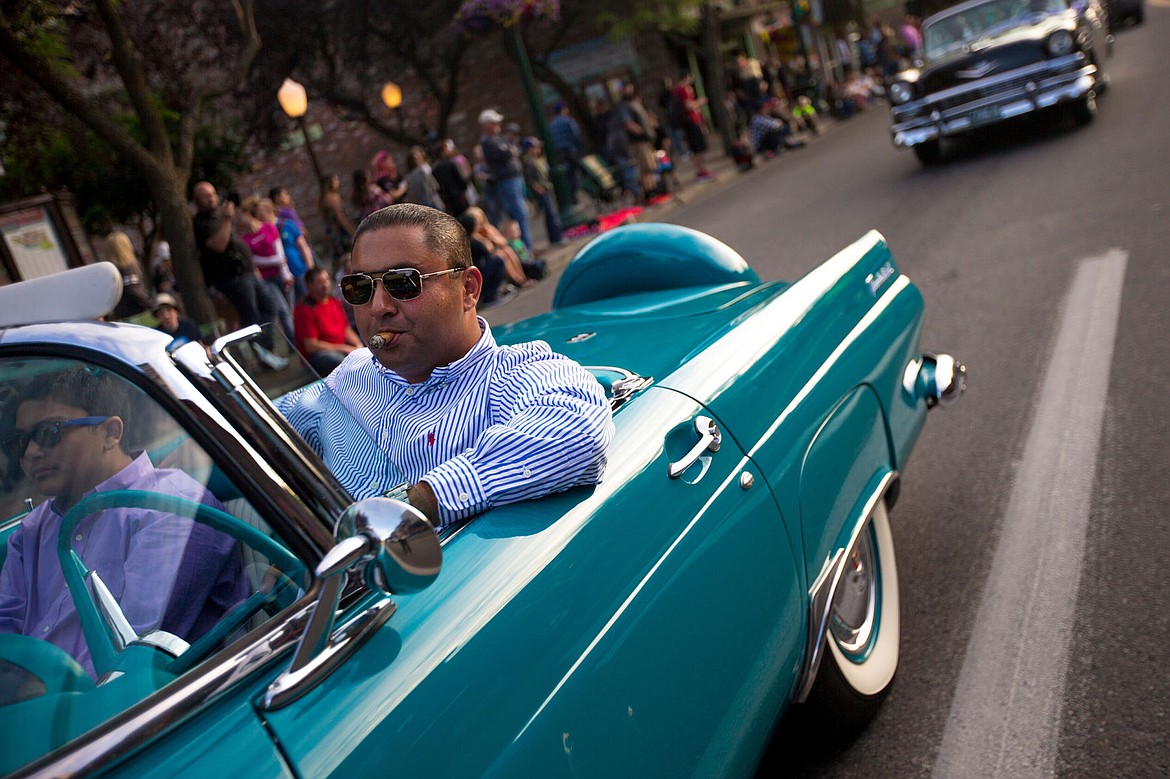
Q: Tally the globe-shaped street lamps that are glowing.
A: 2